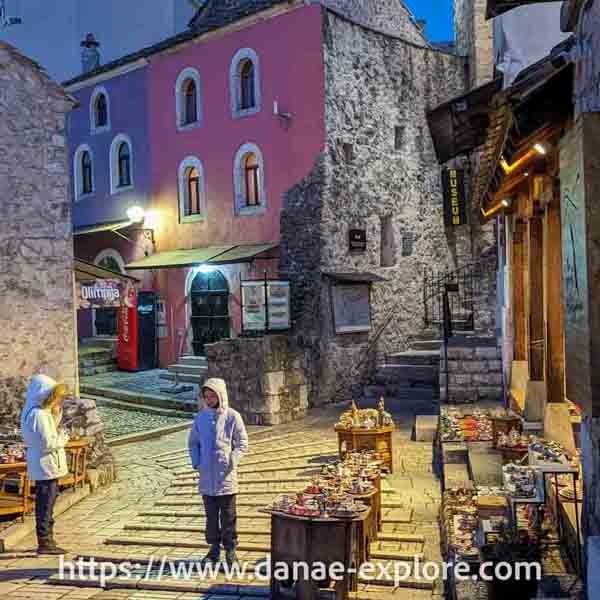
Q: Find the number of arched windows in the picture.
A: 7